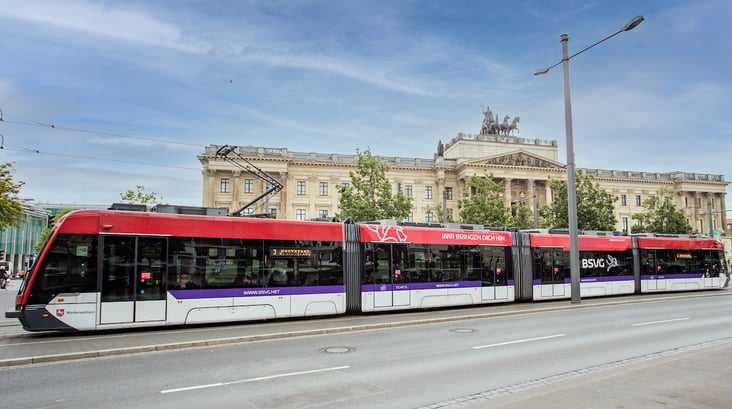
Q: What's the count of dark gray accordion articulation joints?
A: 3